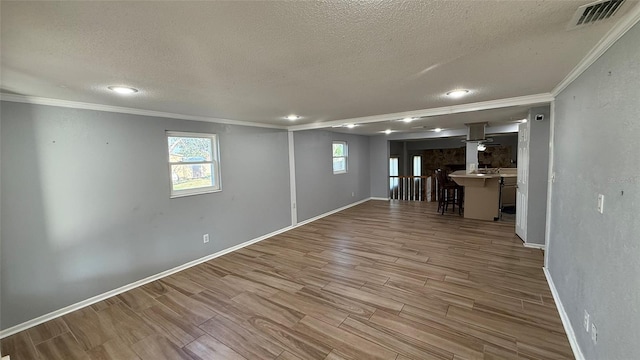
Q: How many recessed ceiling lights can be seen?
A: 8